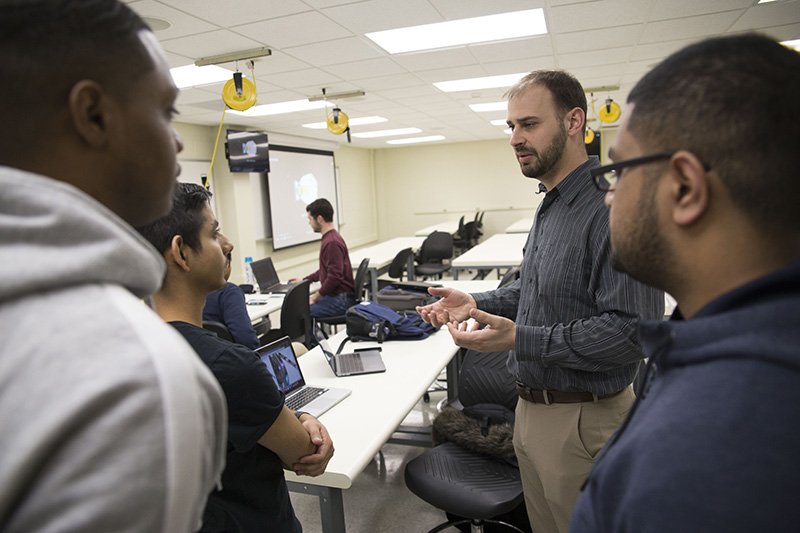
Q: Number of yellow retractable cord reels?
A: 4